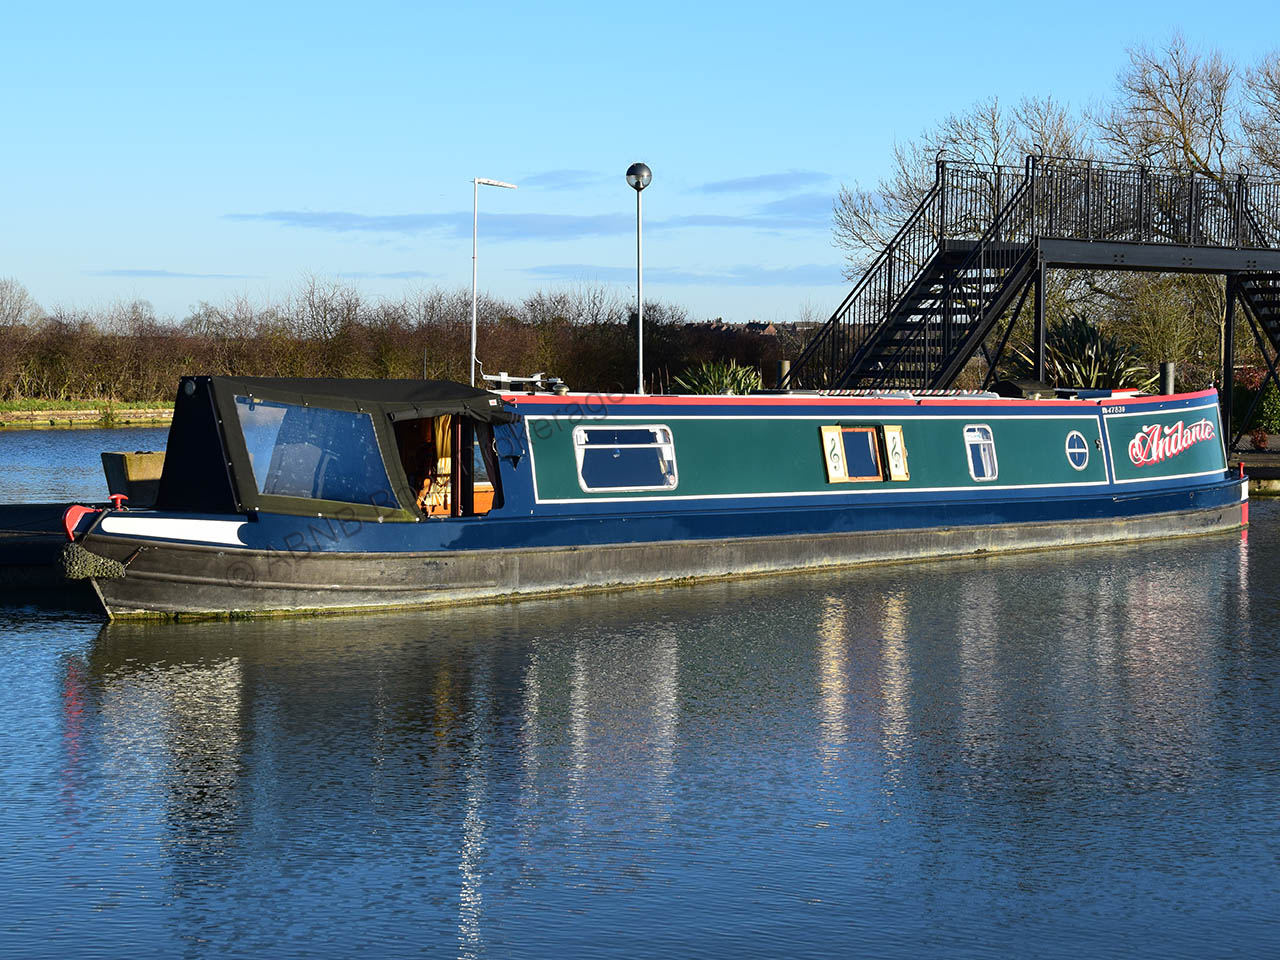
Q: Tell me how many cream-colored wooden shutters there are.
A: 2